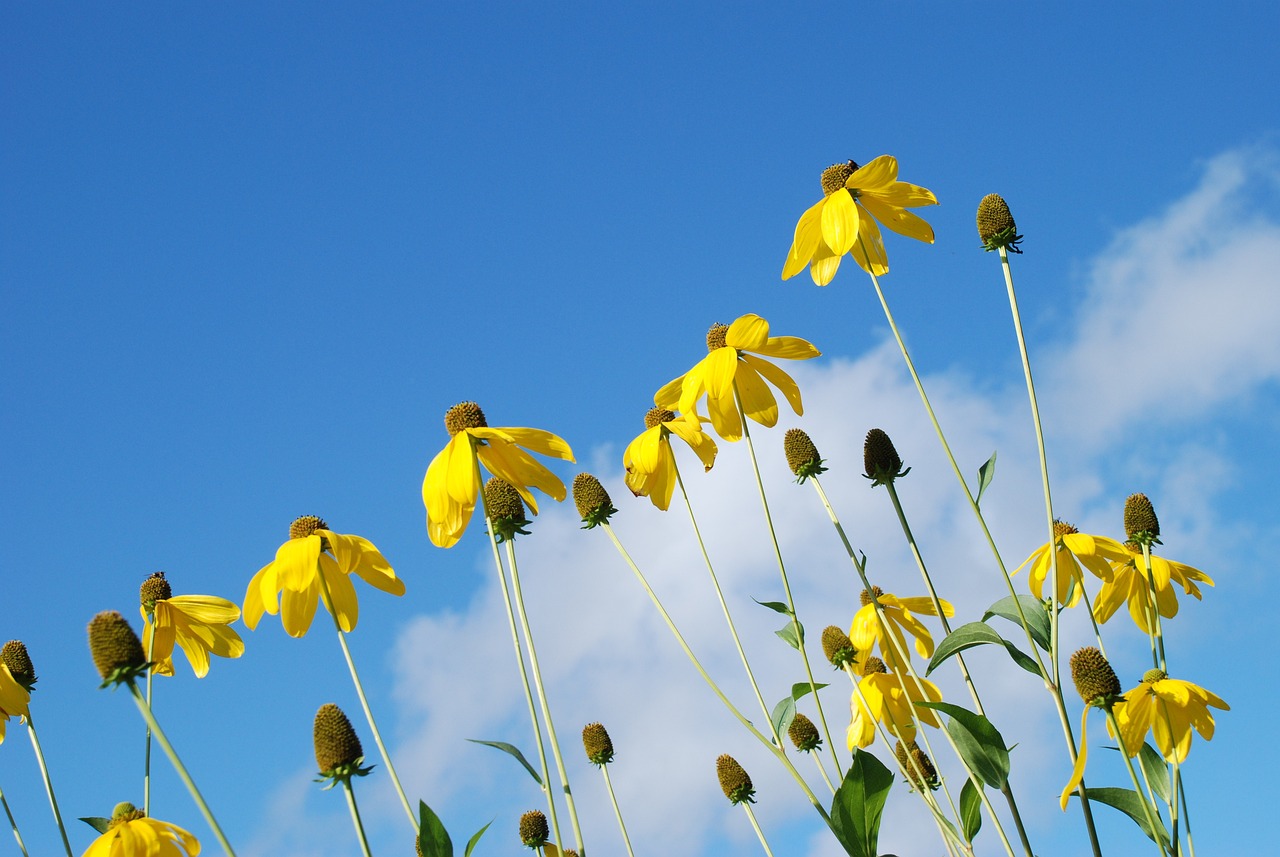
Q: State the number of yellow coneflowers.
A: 13